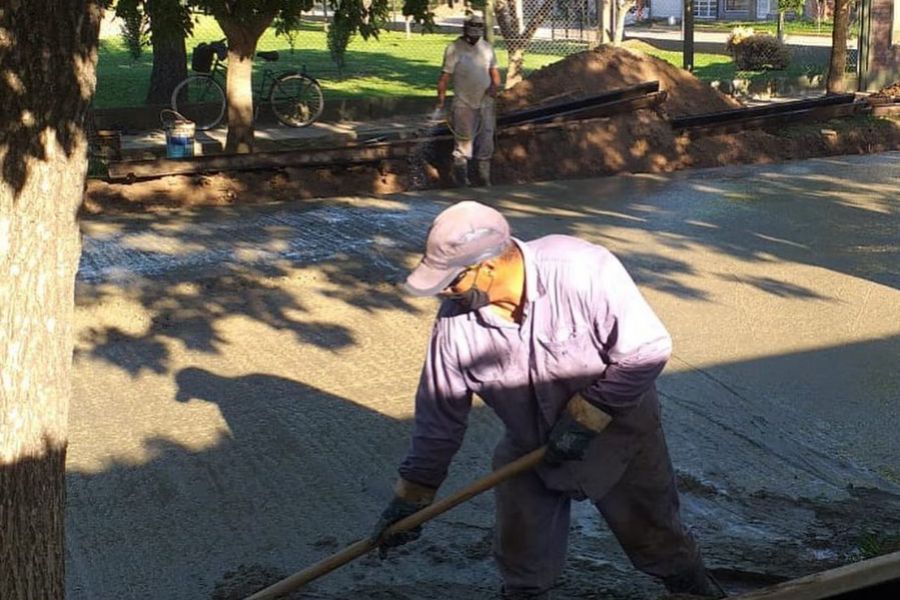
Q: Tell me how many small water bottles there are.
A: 0